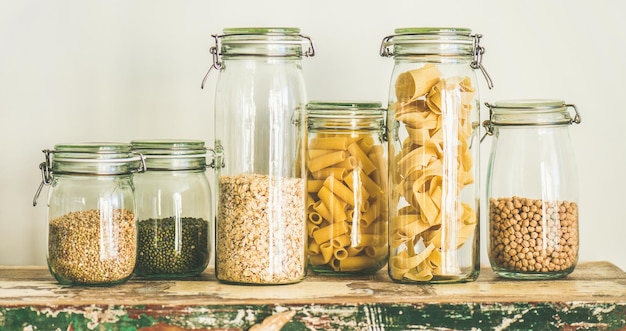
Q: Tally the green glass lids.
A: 6